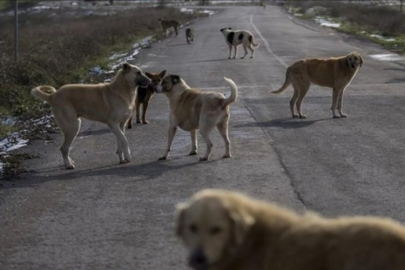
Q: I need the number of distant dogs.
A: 3